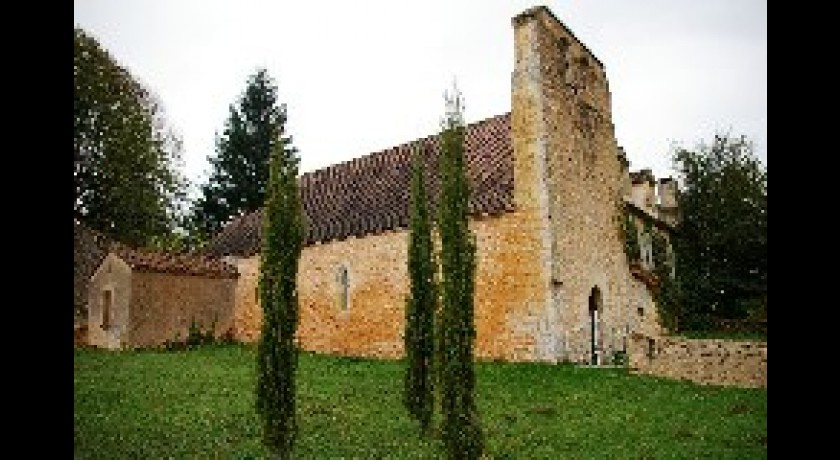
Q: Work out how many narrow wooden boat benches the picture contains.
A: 0